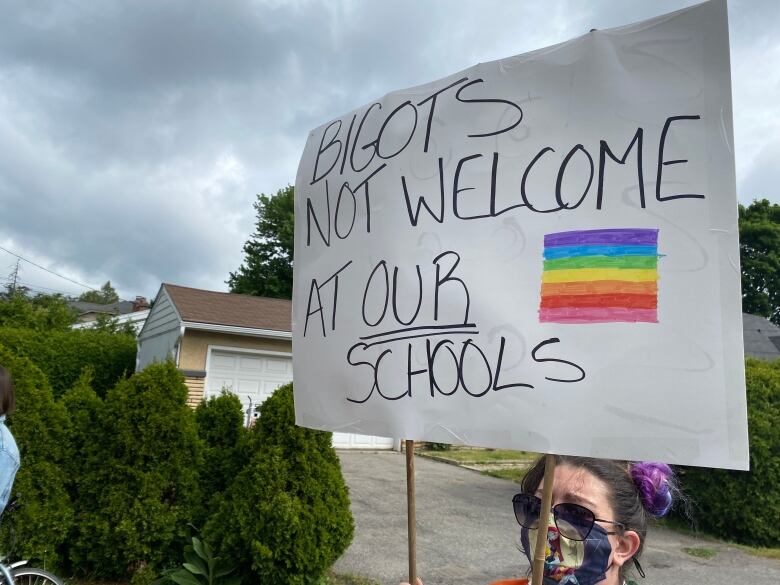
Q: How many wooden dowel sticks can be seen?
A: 2